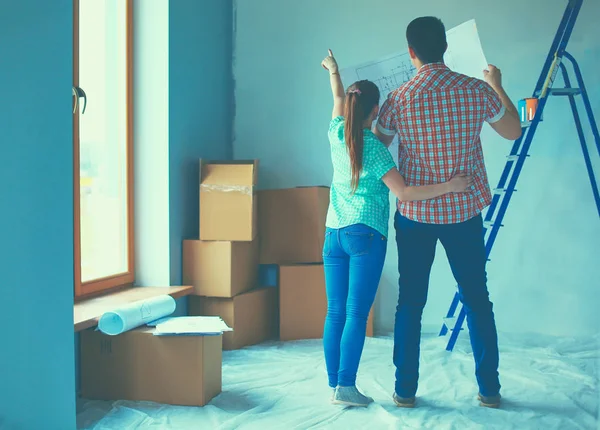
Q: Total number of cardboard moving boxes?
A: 6